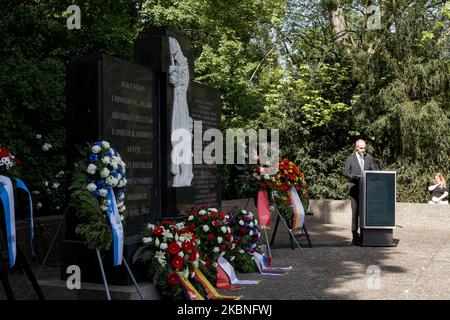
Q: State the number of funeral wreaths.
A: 7